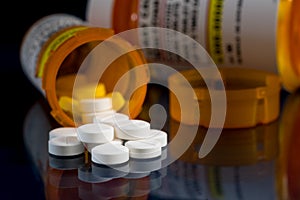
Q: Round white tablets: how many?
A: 11